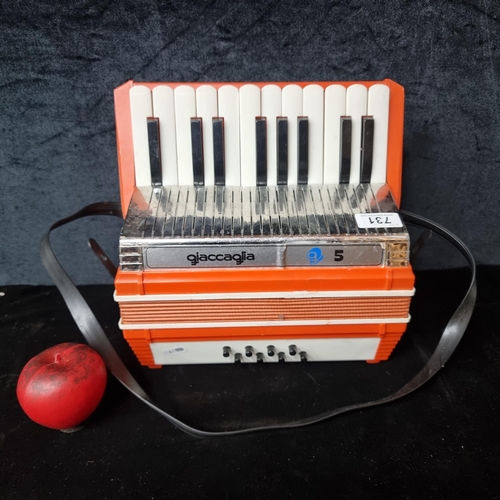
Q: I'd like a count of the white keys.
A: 12